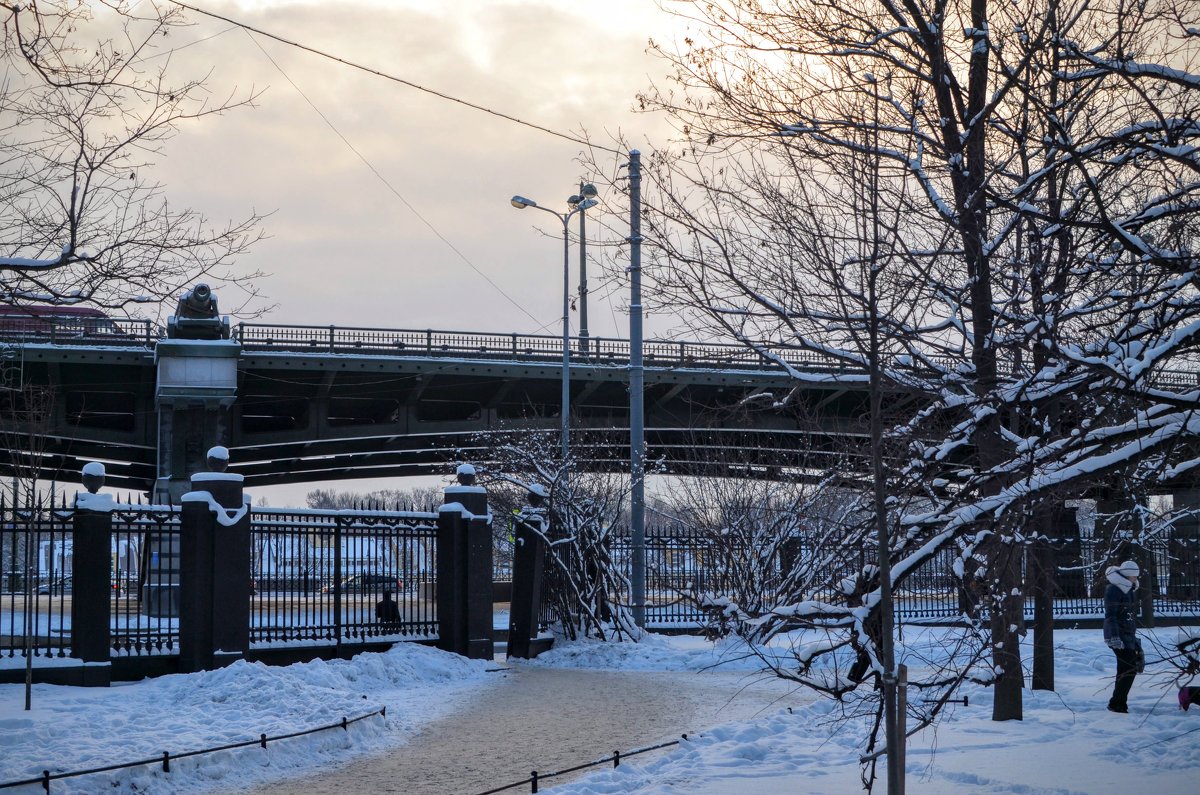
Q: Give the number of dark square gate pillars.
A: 4